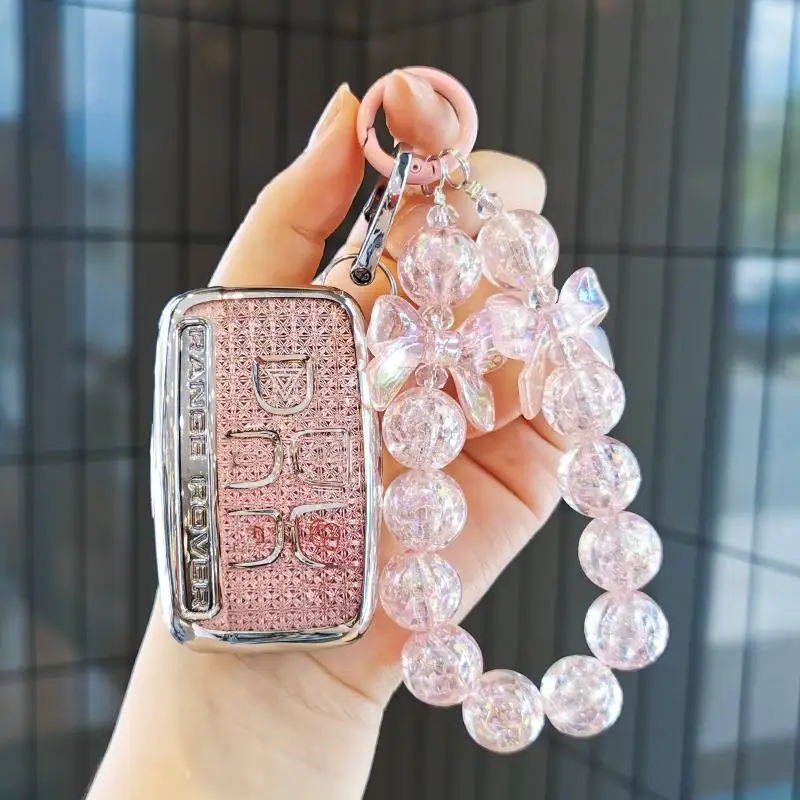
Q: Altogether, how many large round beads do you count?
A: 12